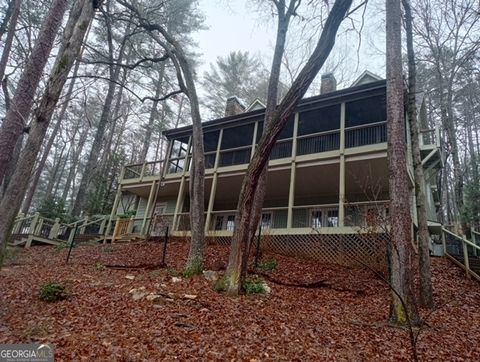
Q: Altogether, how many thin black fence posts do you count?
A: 3